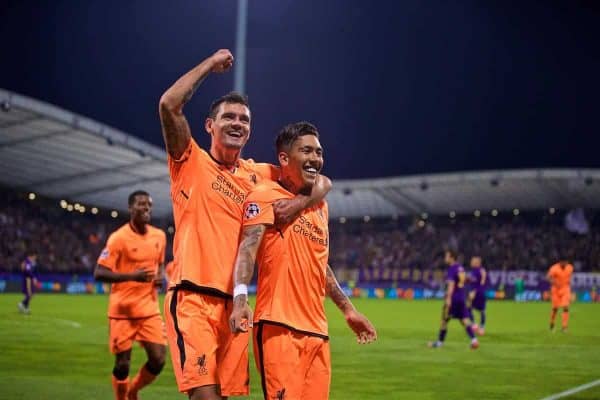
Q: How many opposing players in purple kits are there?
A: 3